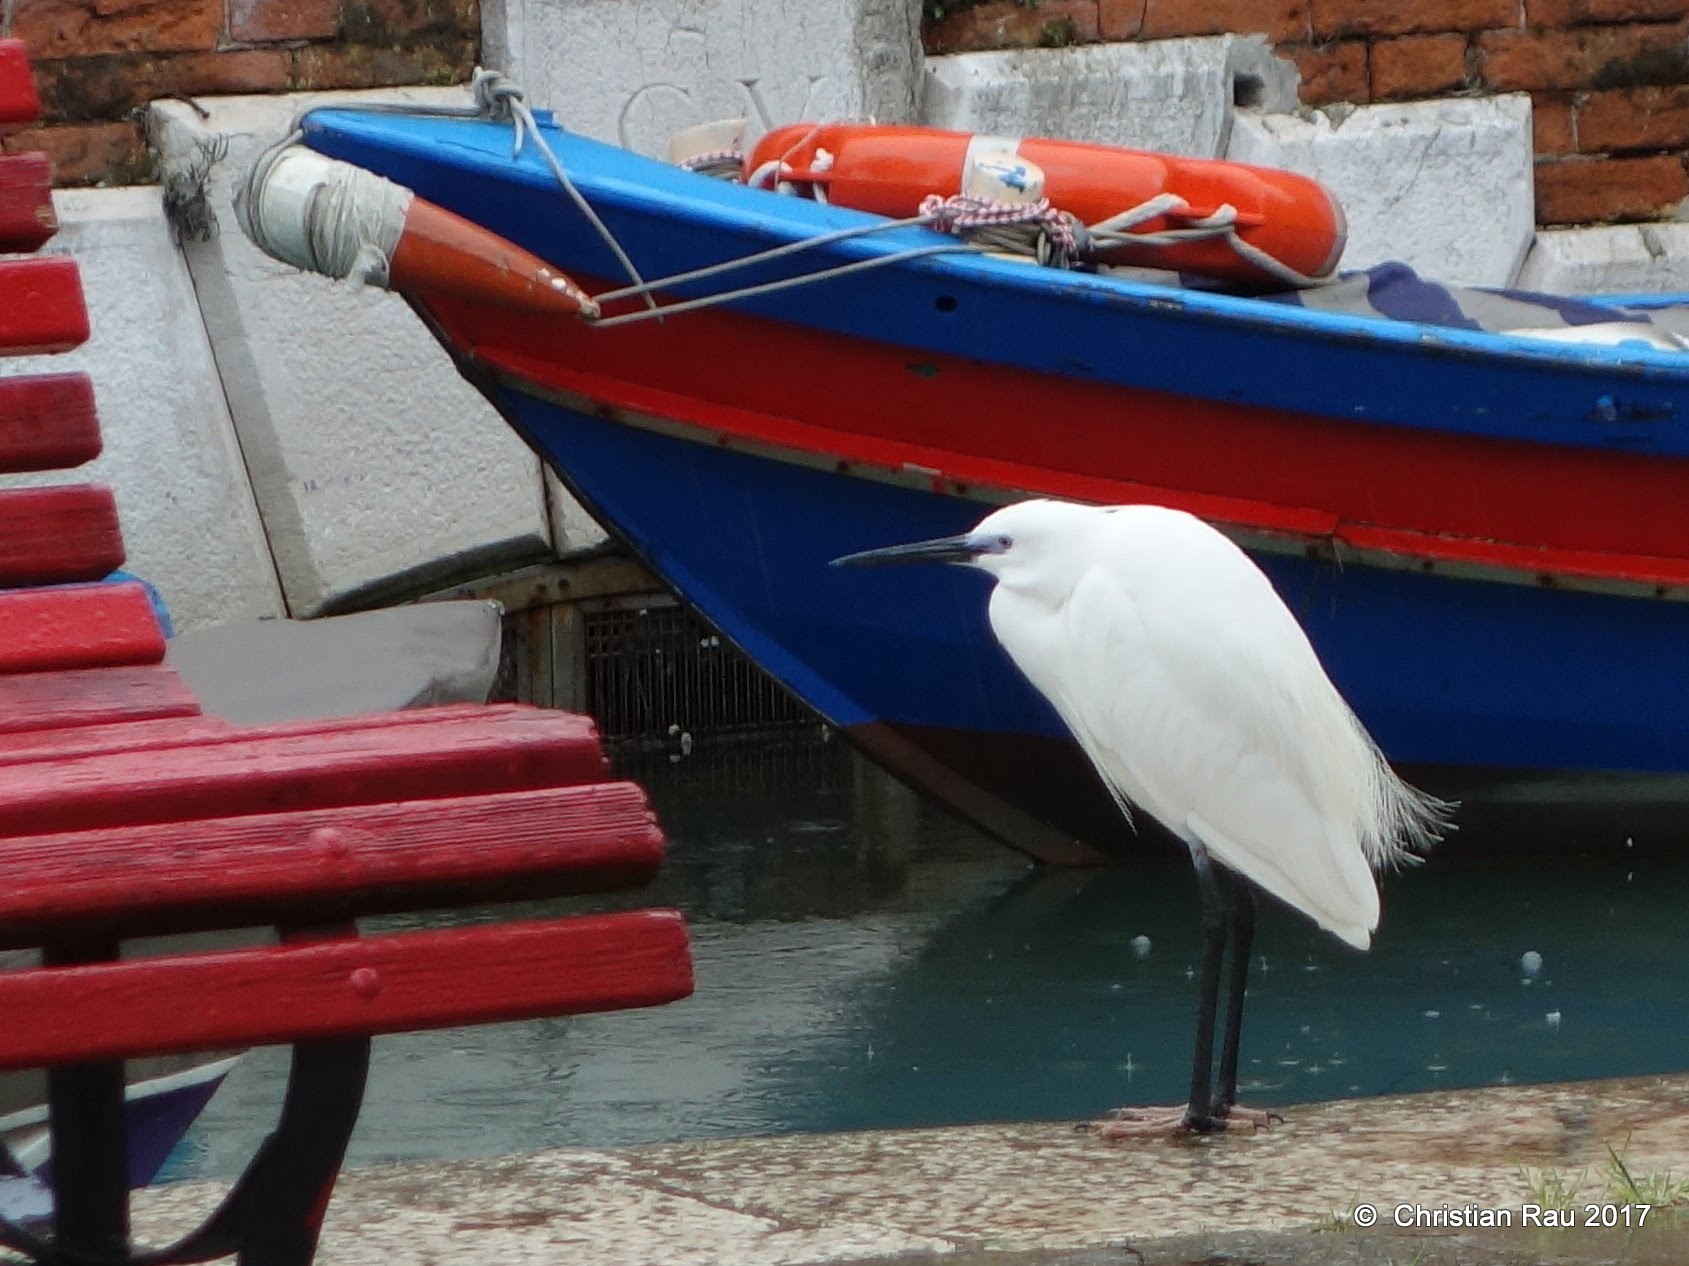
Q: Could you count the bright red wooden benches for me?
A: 1